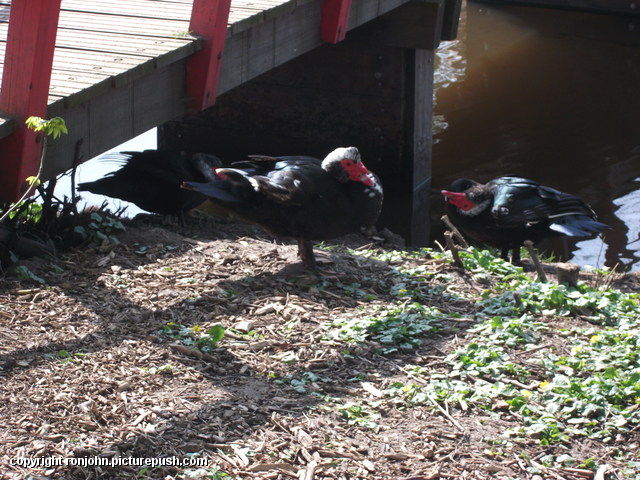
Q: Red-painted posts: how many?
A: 3